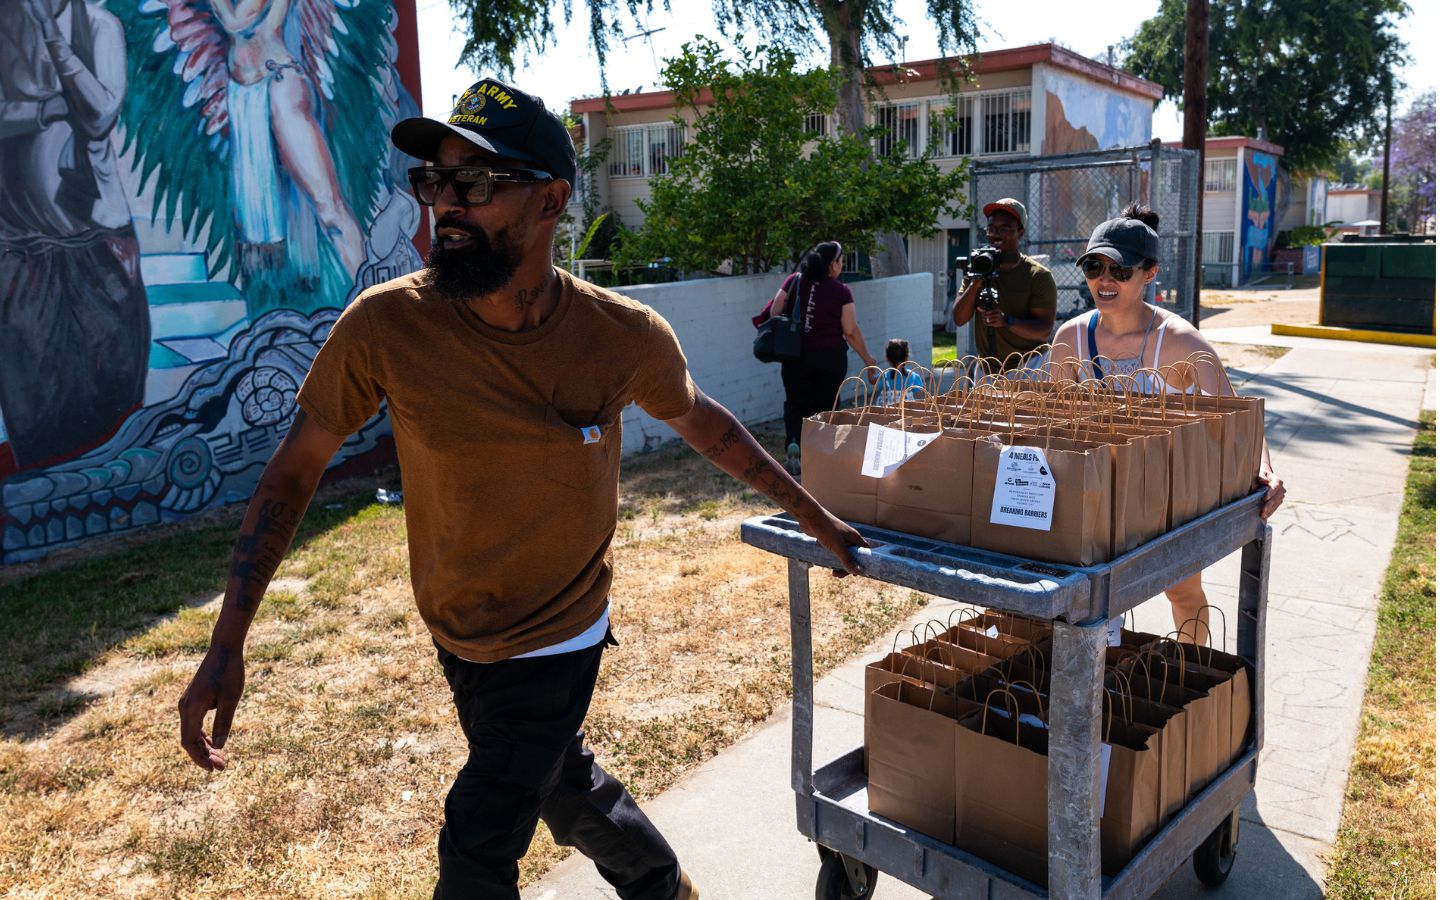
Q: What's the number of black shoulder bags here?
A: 1